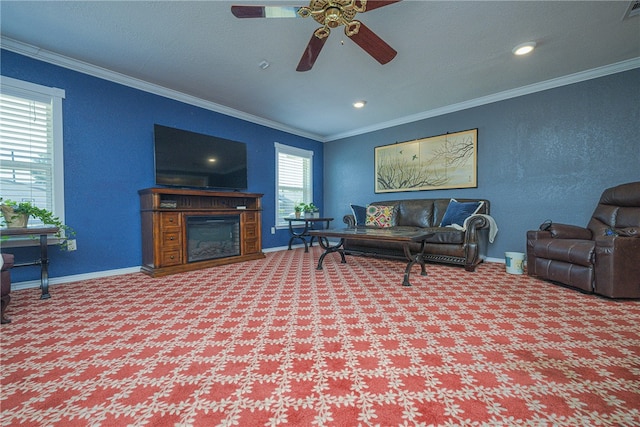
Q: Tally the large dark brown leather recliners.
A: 1